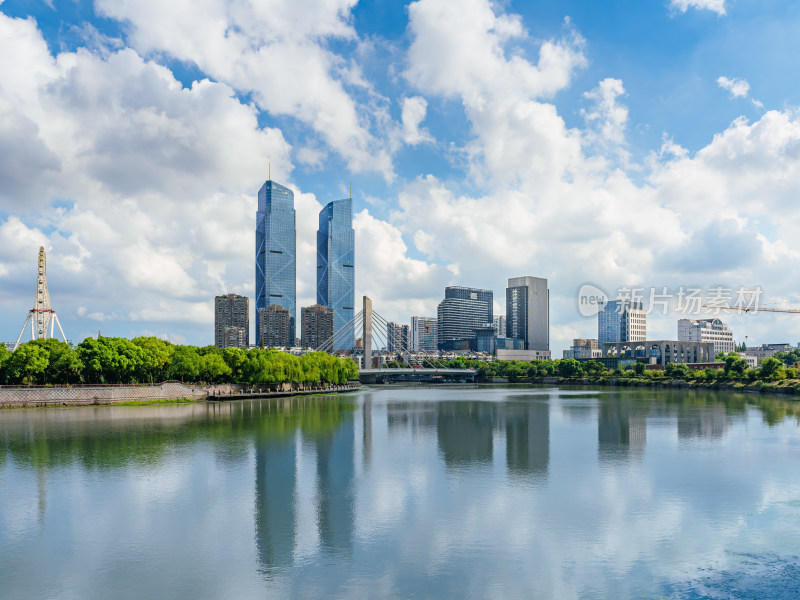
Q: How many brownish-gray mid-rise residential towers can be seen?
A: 3